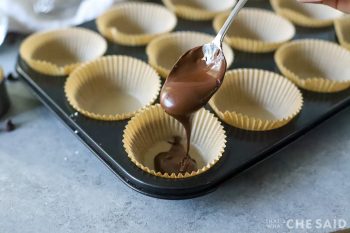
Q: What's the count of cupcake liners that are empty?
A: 10